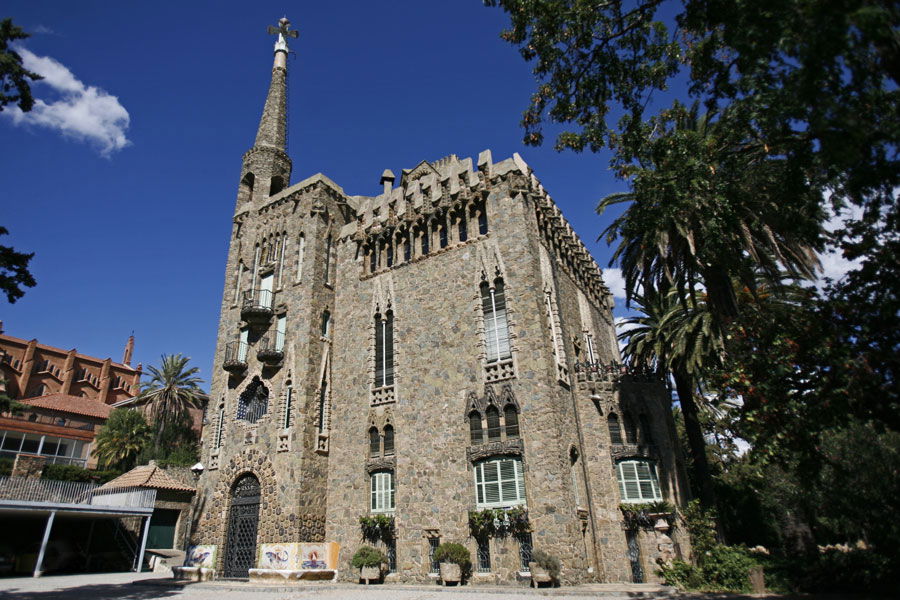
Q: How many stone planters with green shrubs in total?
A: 3